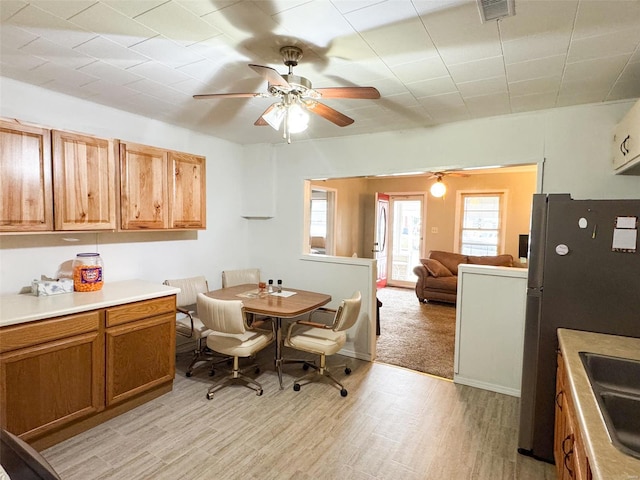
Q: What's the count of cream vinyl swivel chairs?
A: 4